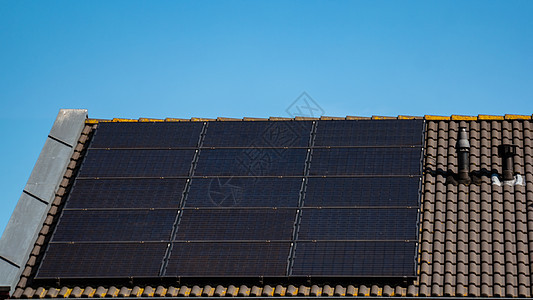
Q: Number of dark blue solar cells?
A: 15